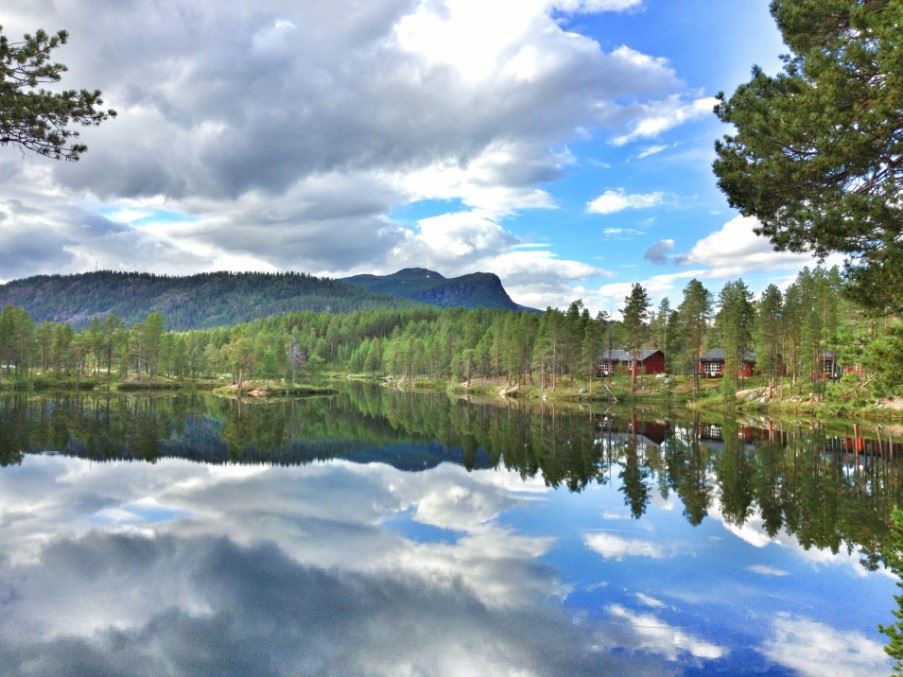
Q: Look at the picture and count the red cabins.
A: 3